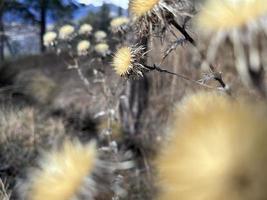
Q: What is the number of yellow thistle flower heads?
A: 12